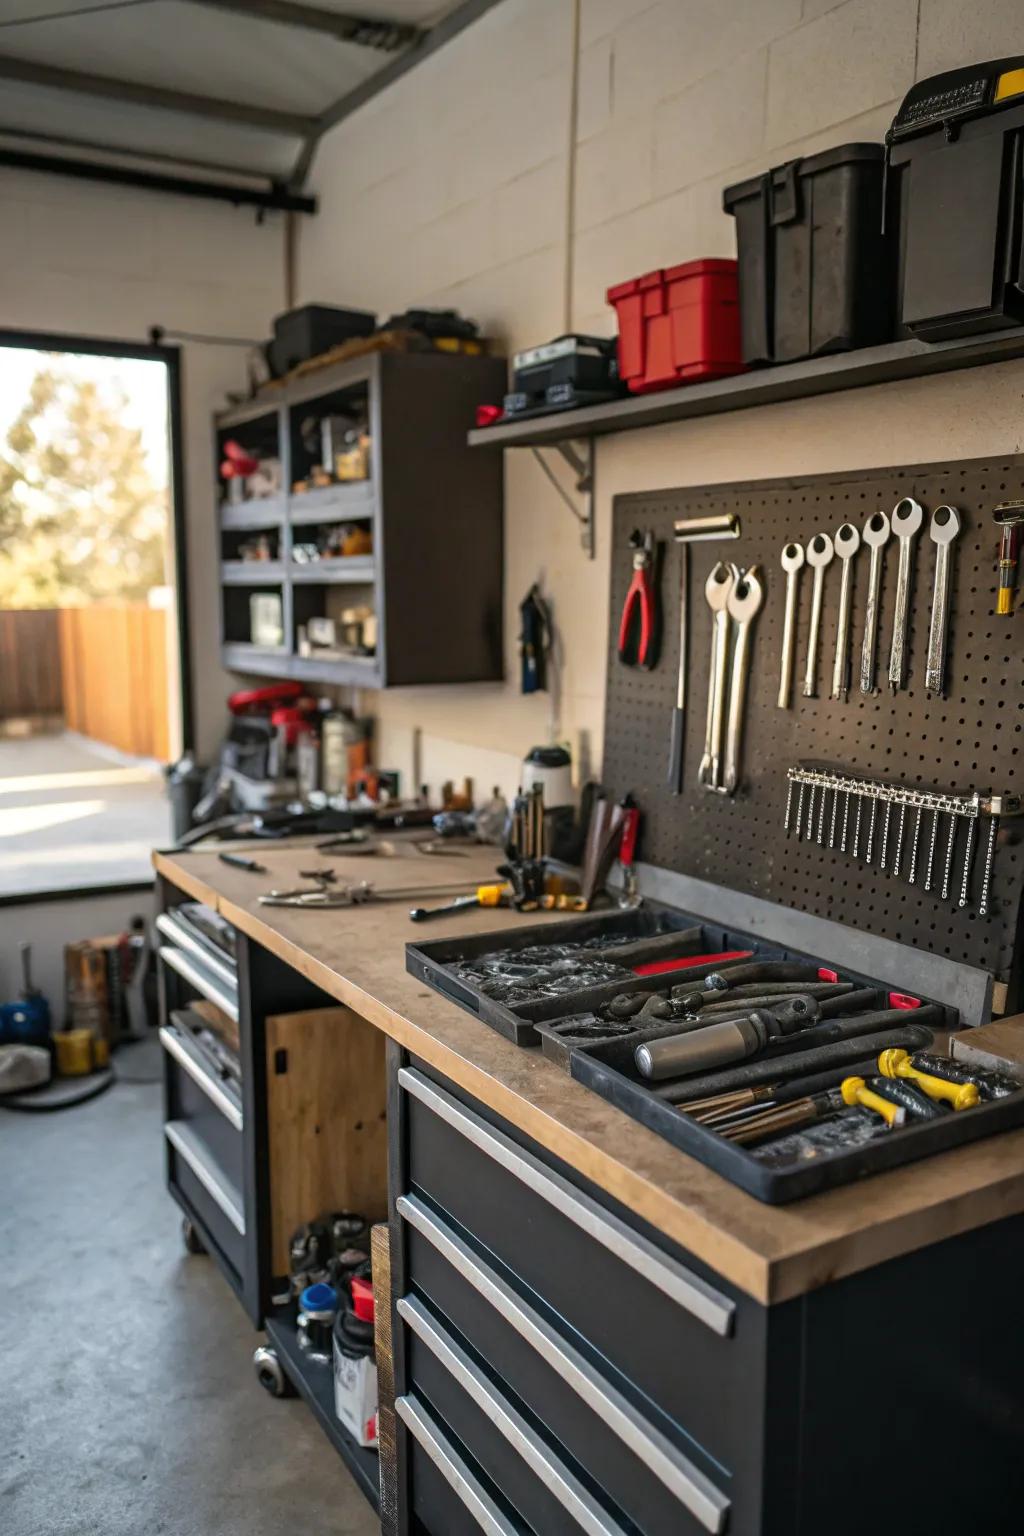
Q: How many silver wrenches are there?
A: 8